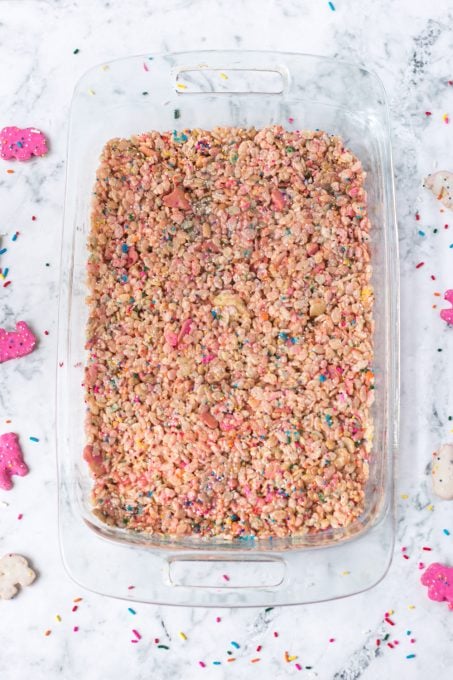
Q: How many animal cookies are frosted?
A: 8